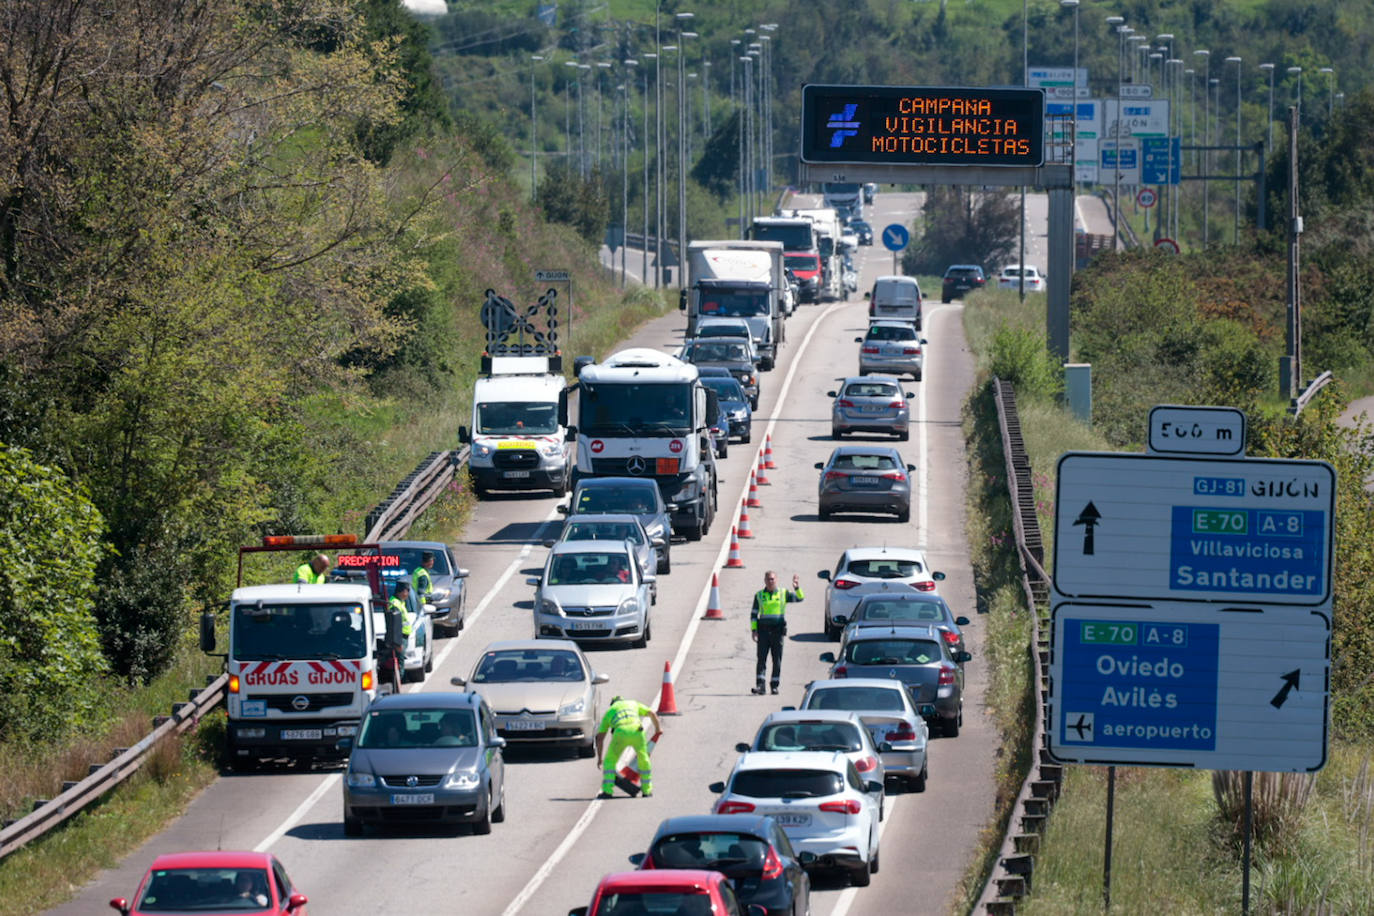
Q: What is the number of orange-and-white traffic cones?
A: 8